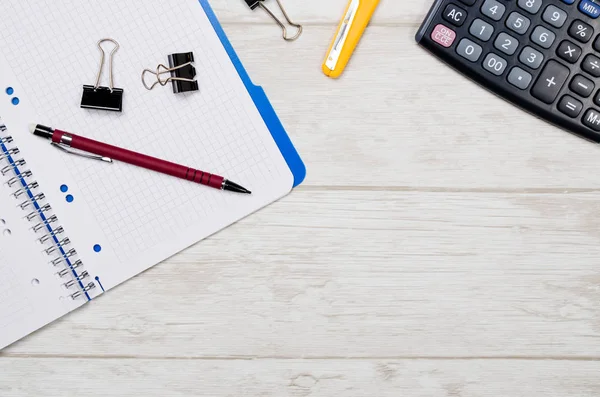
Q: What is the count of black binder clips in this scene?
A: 3